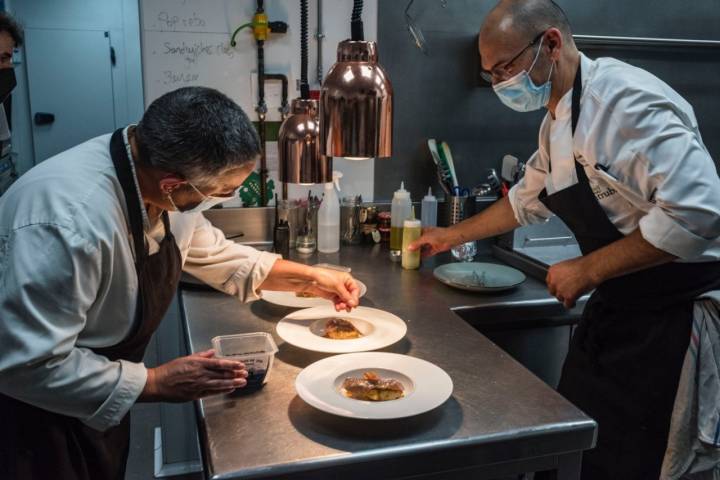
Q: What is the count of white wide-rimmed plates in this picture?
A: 3